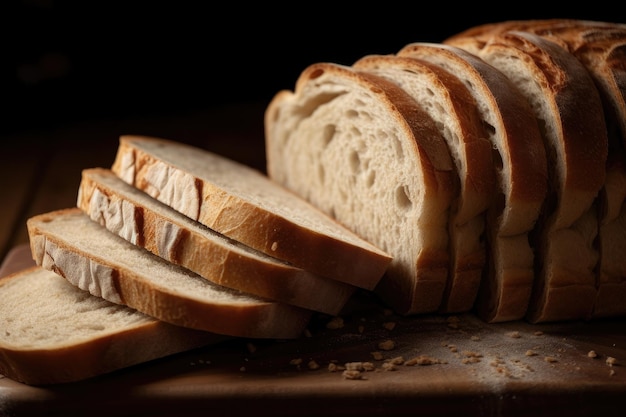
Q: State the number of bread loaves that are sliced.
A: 1